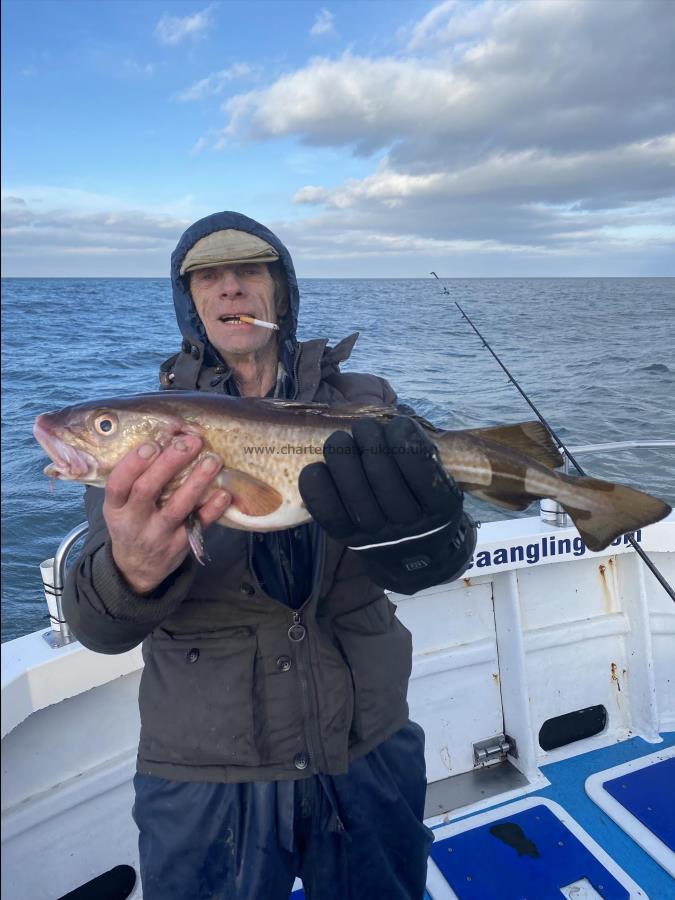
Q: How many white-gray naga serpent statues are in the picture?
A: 0